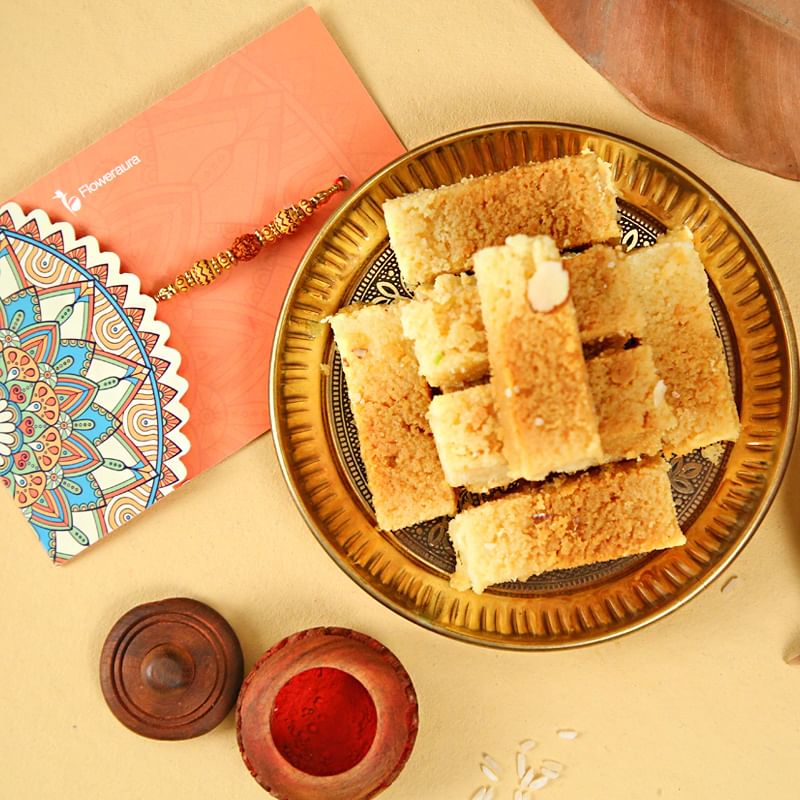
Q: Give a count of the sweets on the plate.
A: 7